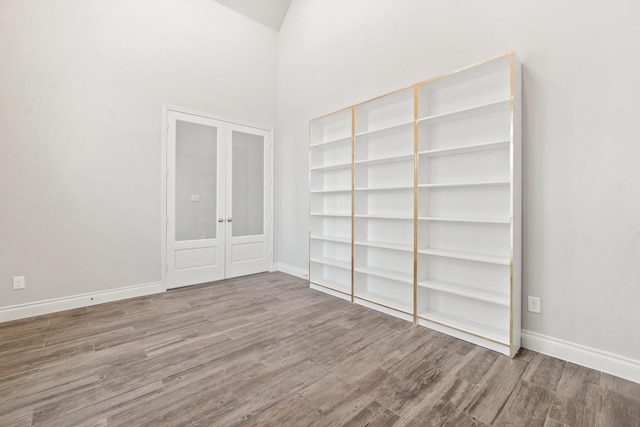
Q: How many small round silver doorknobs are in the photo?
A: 2